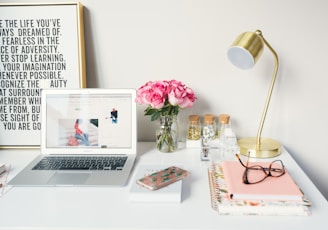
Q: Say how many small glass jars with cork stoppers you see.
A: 3